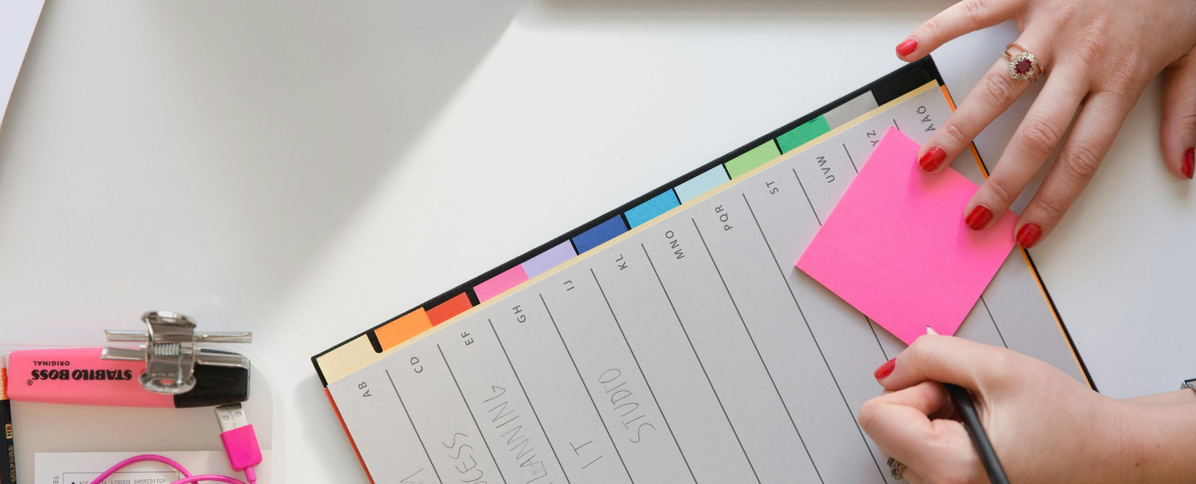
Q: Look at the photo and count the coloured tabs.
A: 11